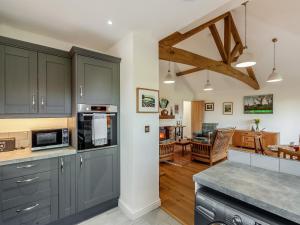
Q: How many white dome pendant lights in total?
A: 4